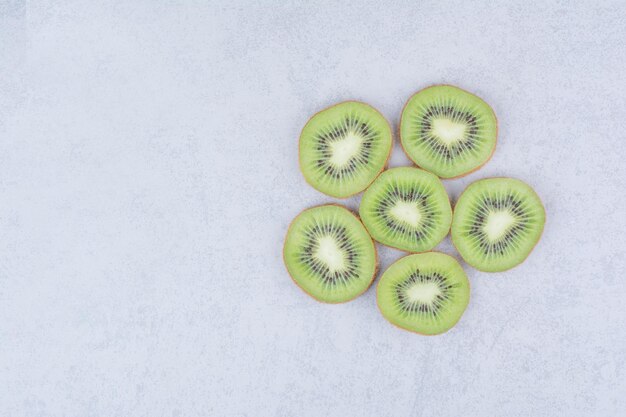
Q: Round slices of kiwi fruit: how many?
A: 6